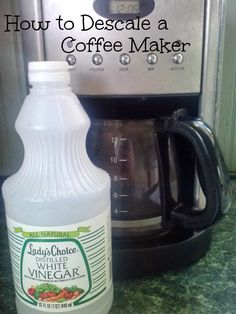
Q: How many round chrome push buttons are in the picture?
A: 5